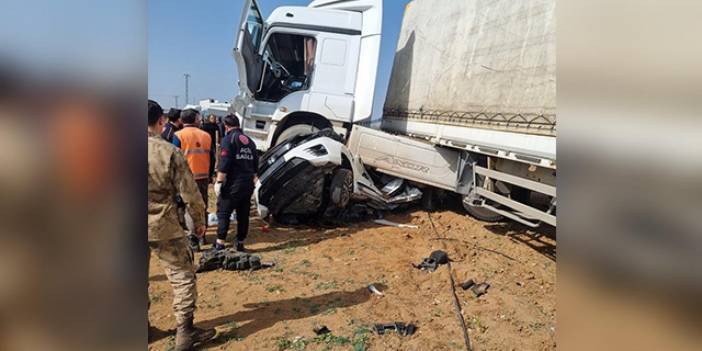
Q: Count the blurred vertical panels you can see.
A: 2